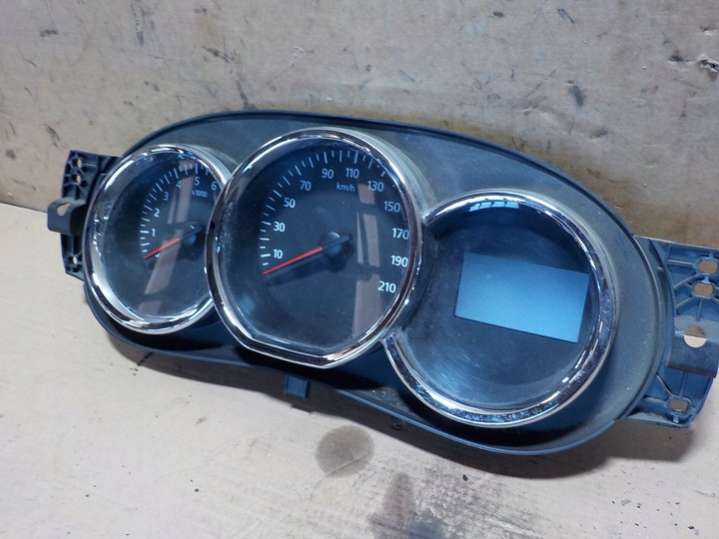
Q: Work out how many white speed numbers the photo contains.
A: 11